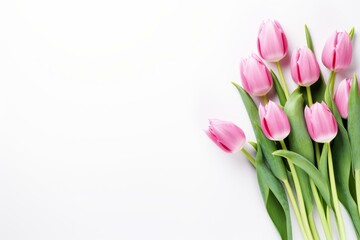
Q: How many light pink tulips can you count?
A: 8